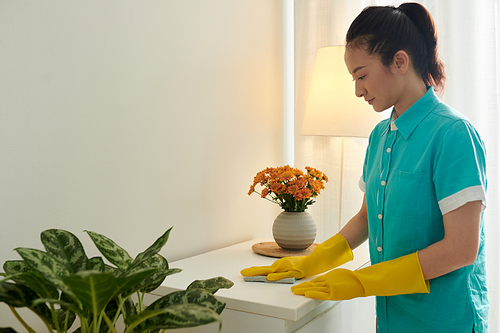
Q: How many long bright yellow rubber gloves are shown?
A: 2